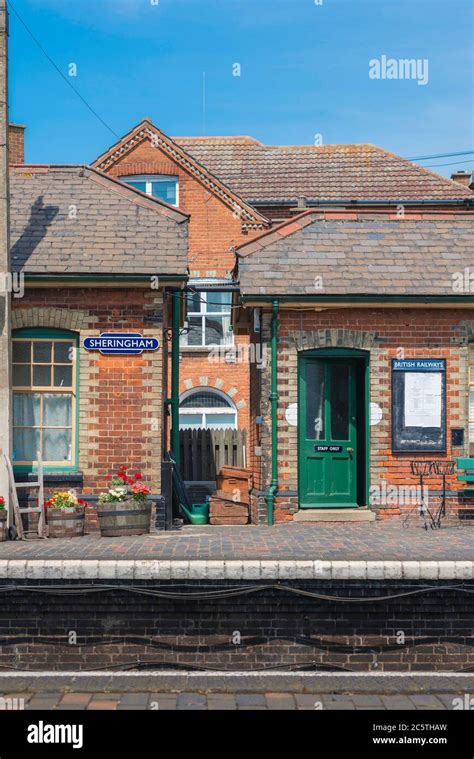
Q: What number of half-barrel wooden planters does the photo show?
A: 3